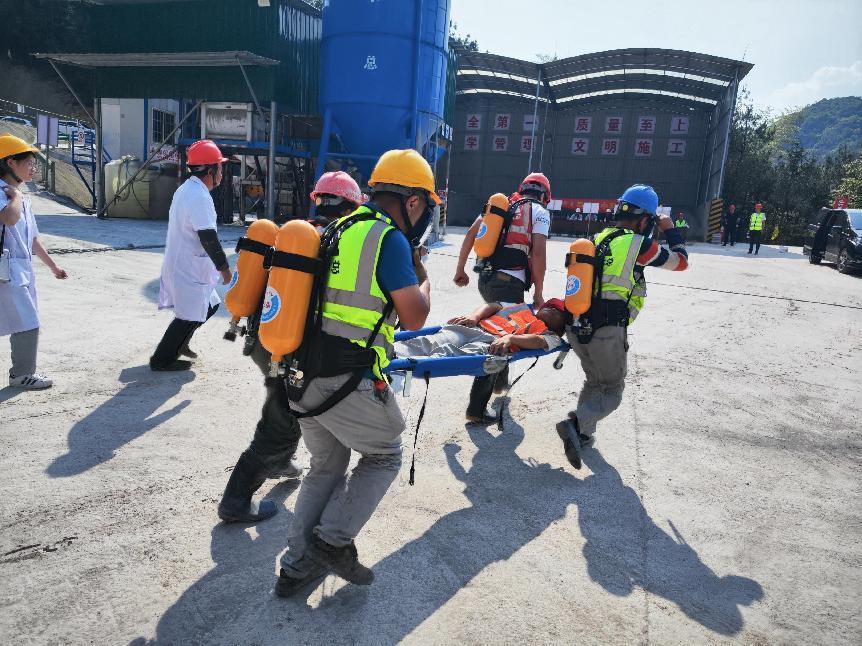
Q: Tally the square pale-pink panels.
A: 14